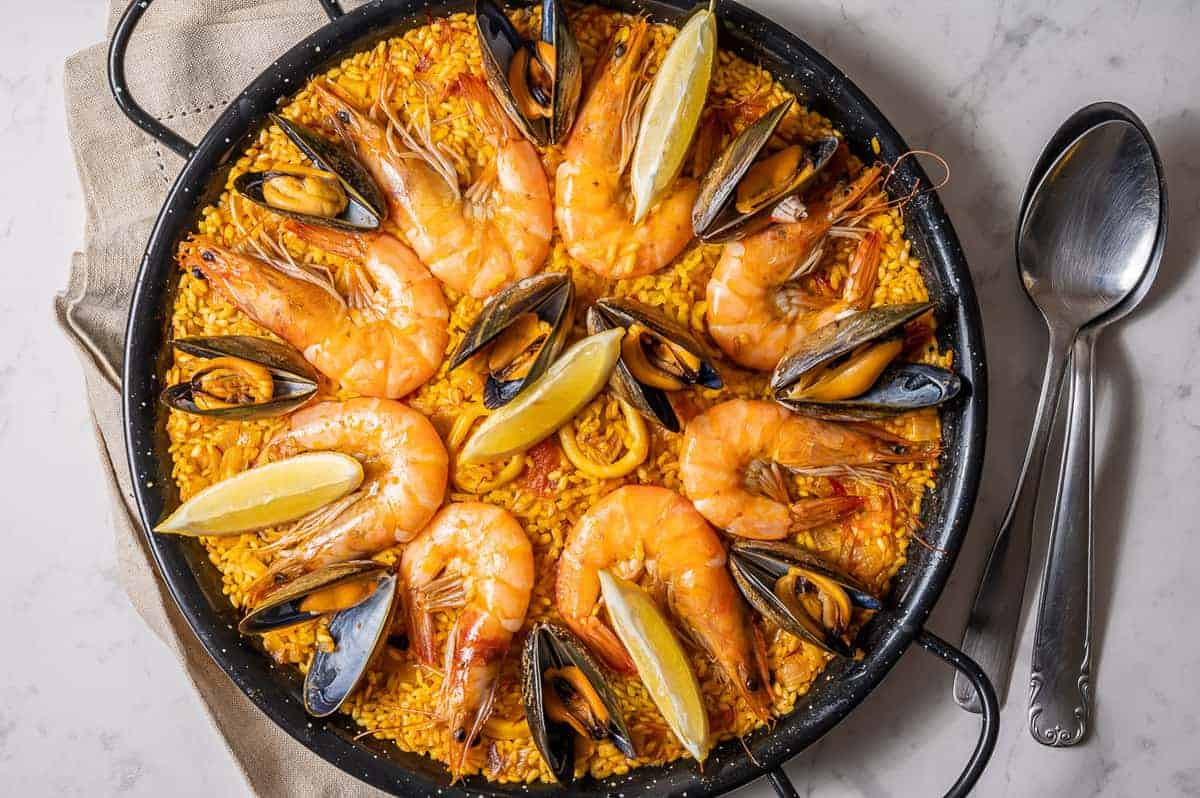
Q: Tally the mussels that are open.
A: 10